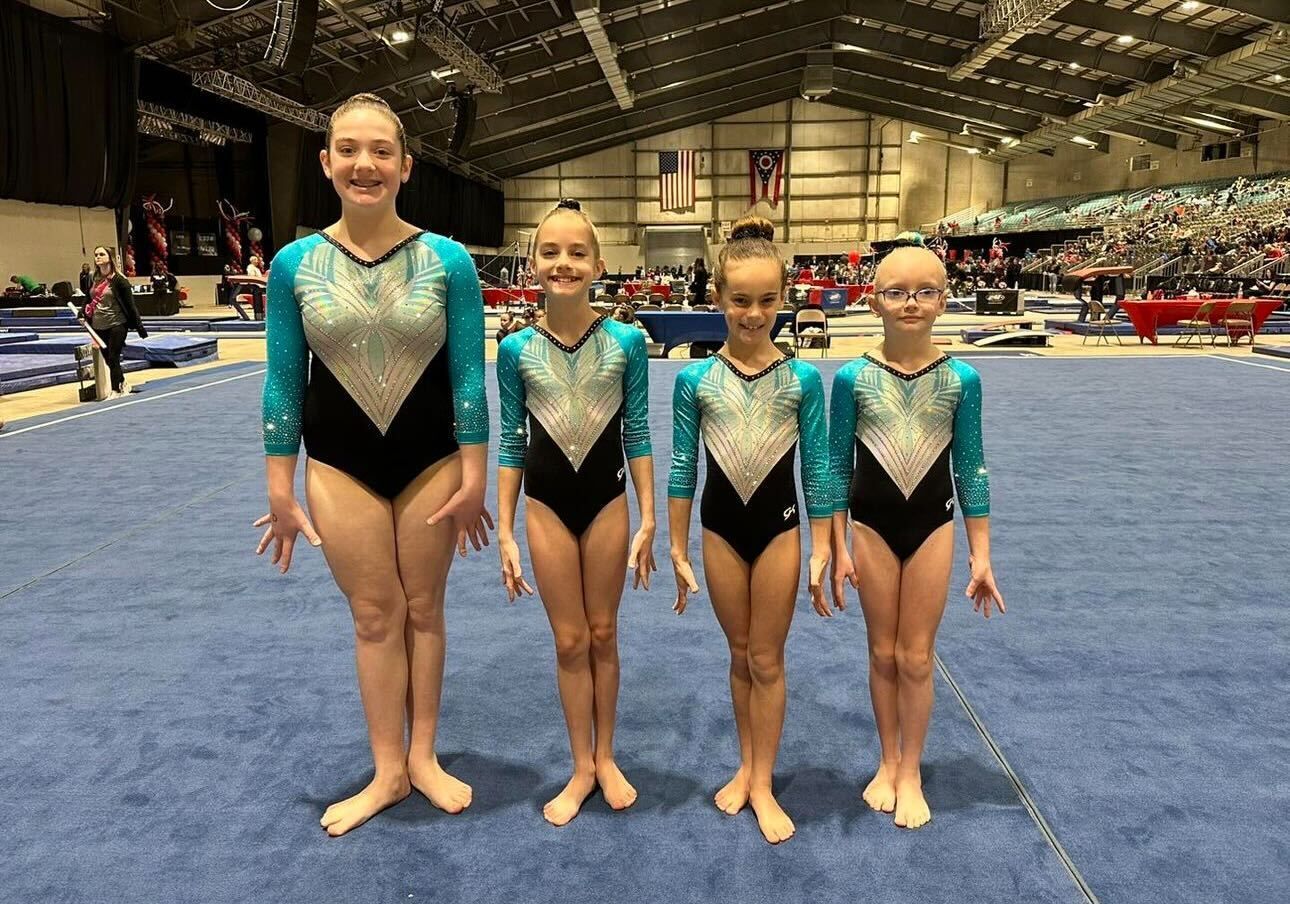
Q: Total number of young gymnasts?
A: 4